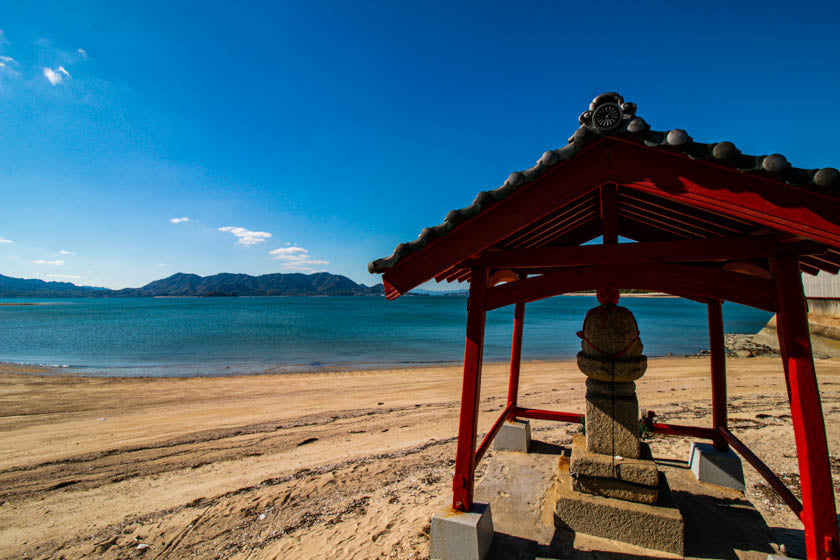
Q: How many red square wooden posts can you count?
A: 4